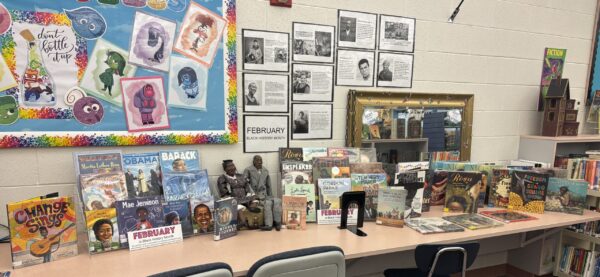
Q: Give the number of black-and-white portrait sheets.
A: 9